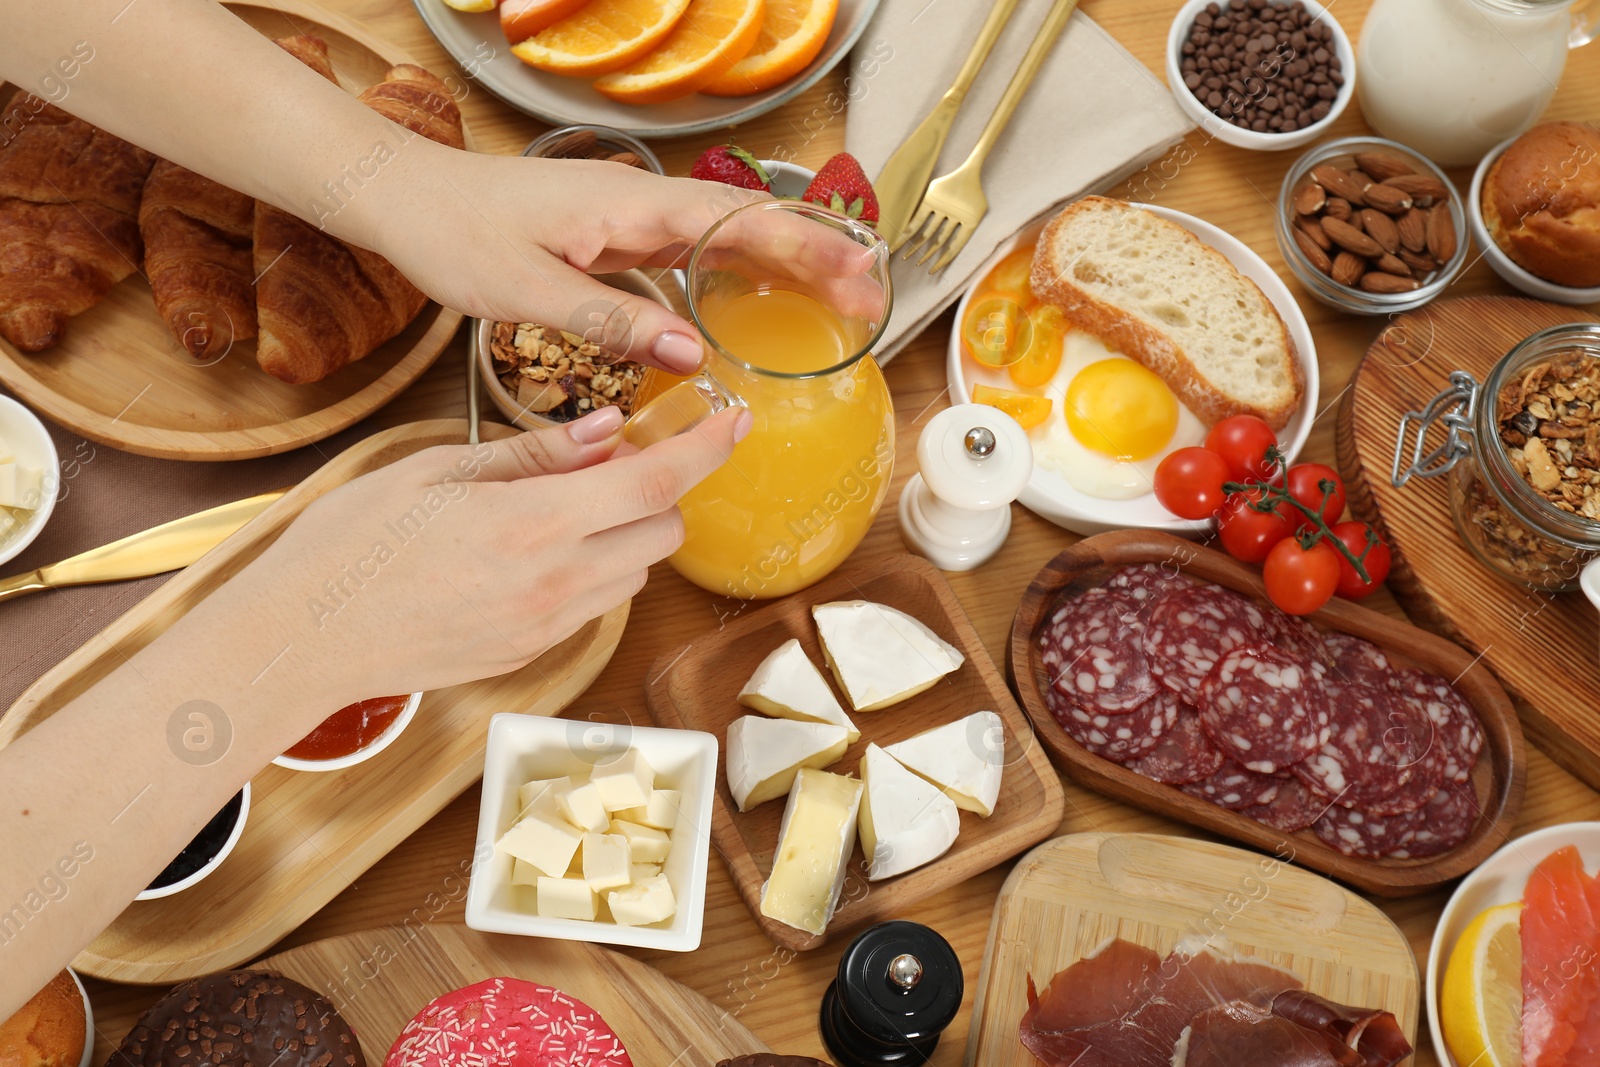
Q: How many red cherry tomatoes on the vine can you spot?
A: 6